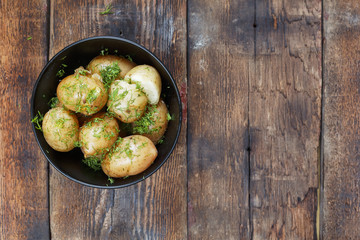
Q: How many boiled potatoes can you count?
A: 8